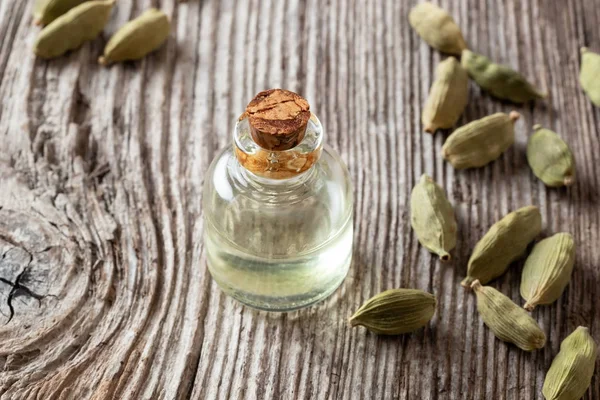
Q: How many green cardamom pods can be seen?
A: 15